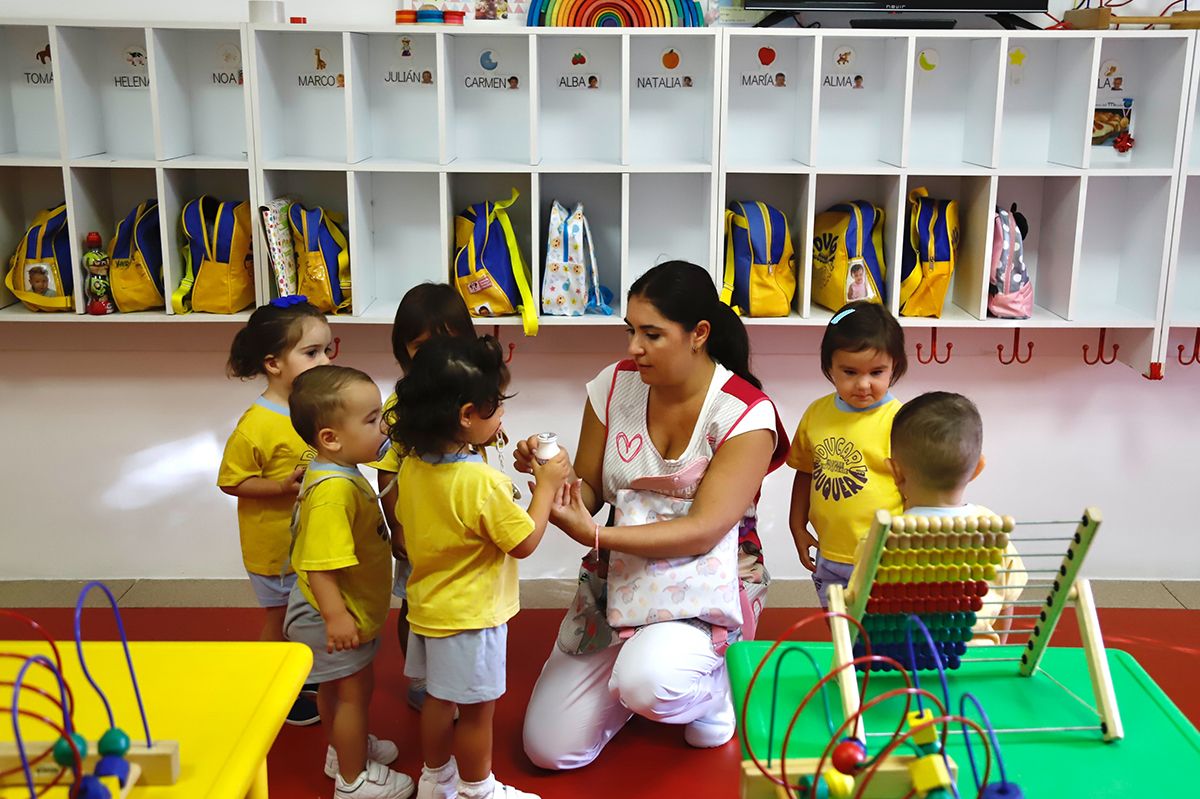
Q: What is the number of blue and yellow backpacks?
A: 8